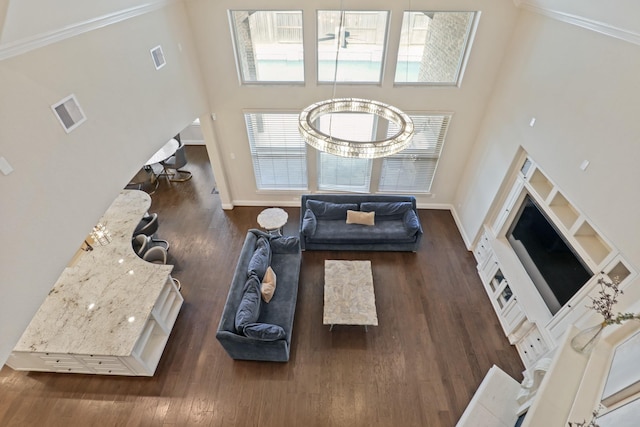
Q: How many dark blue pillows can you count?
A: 8